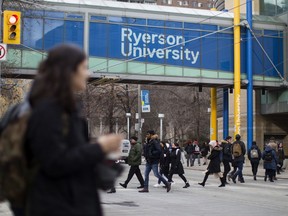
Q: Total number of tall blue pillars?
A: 2